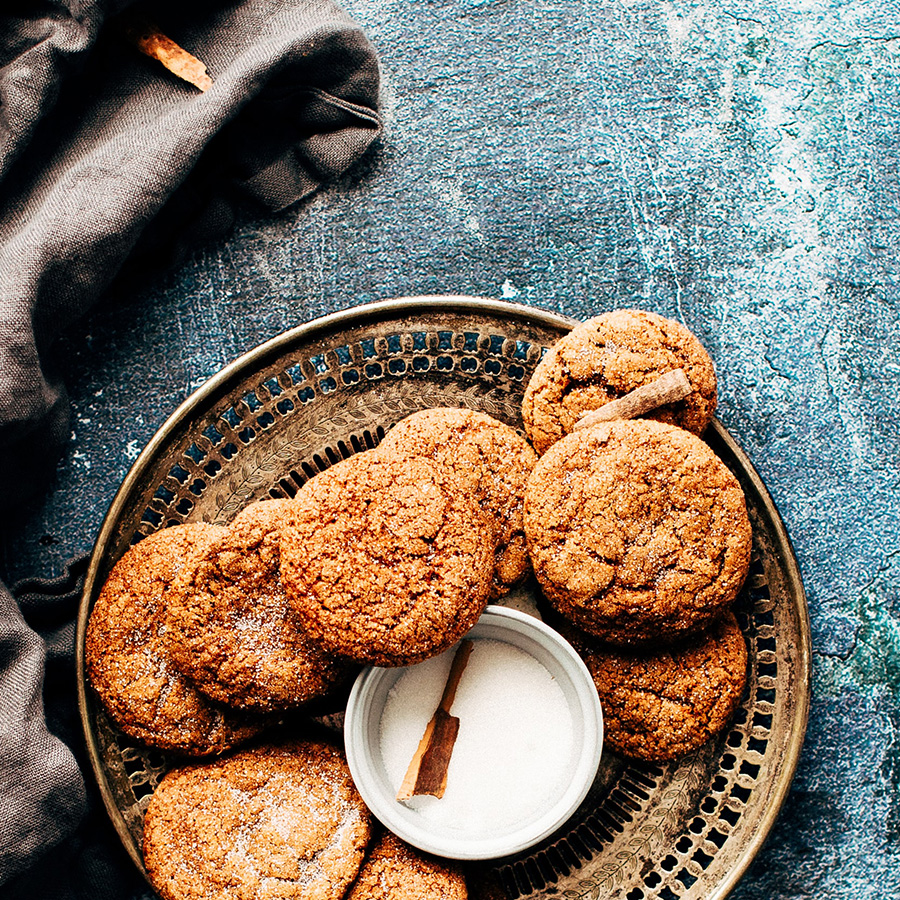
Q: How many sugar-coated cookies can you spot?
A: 9